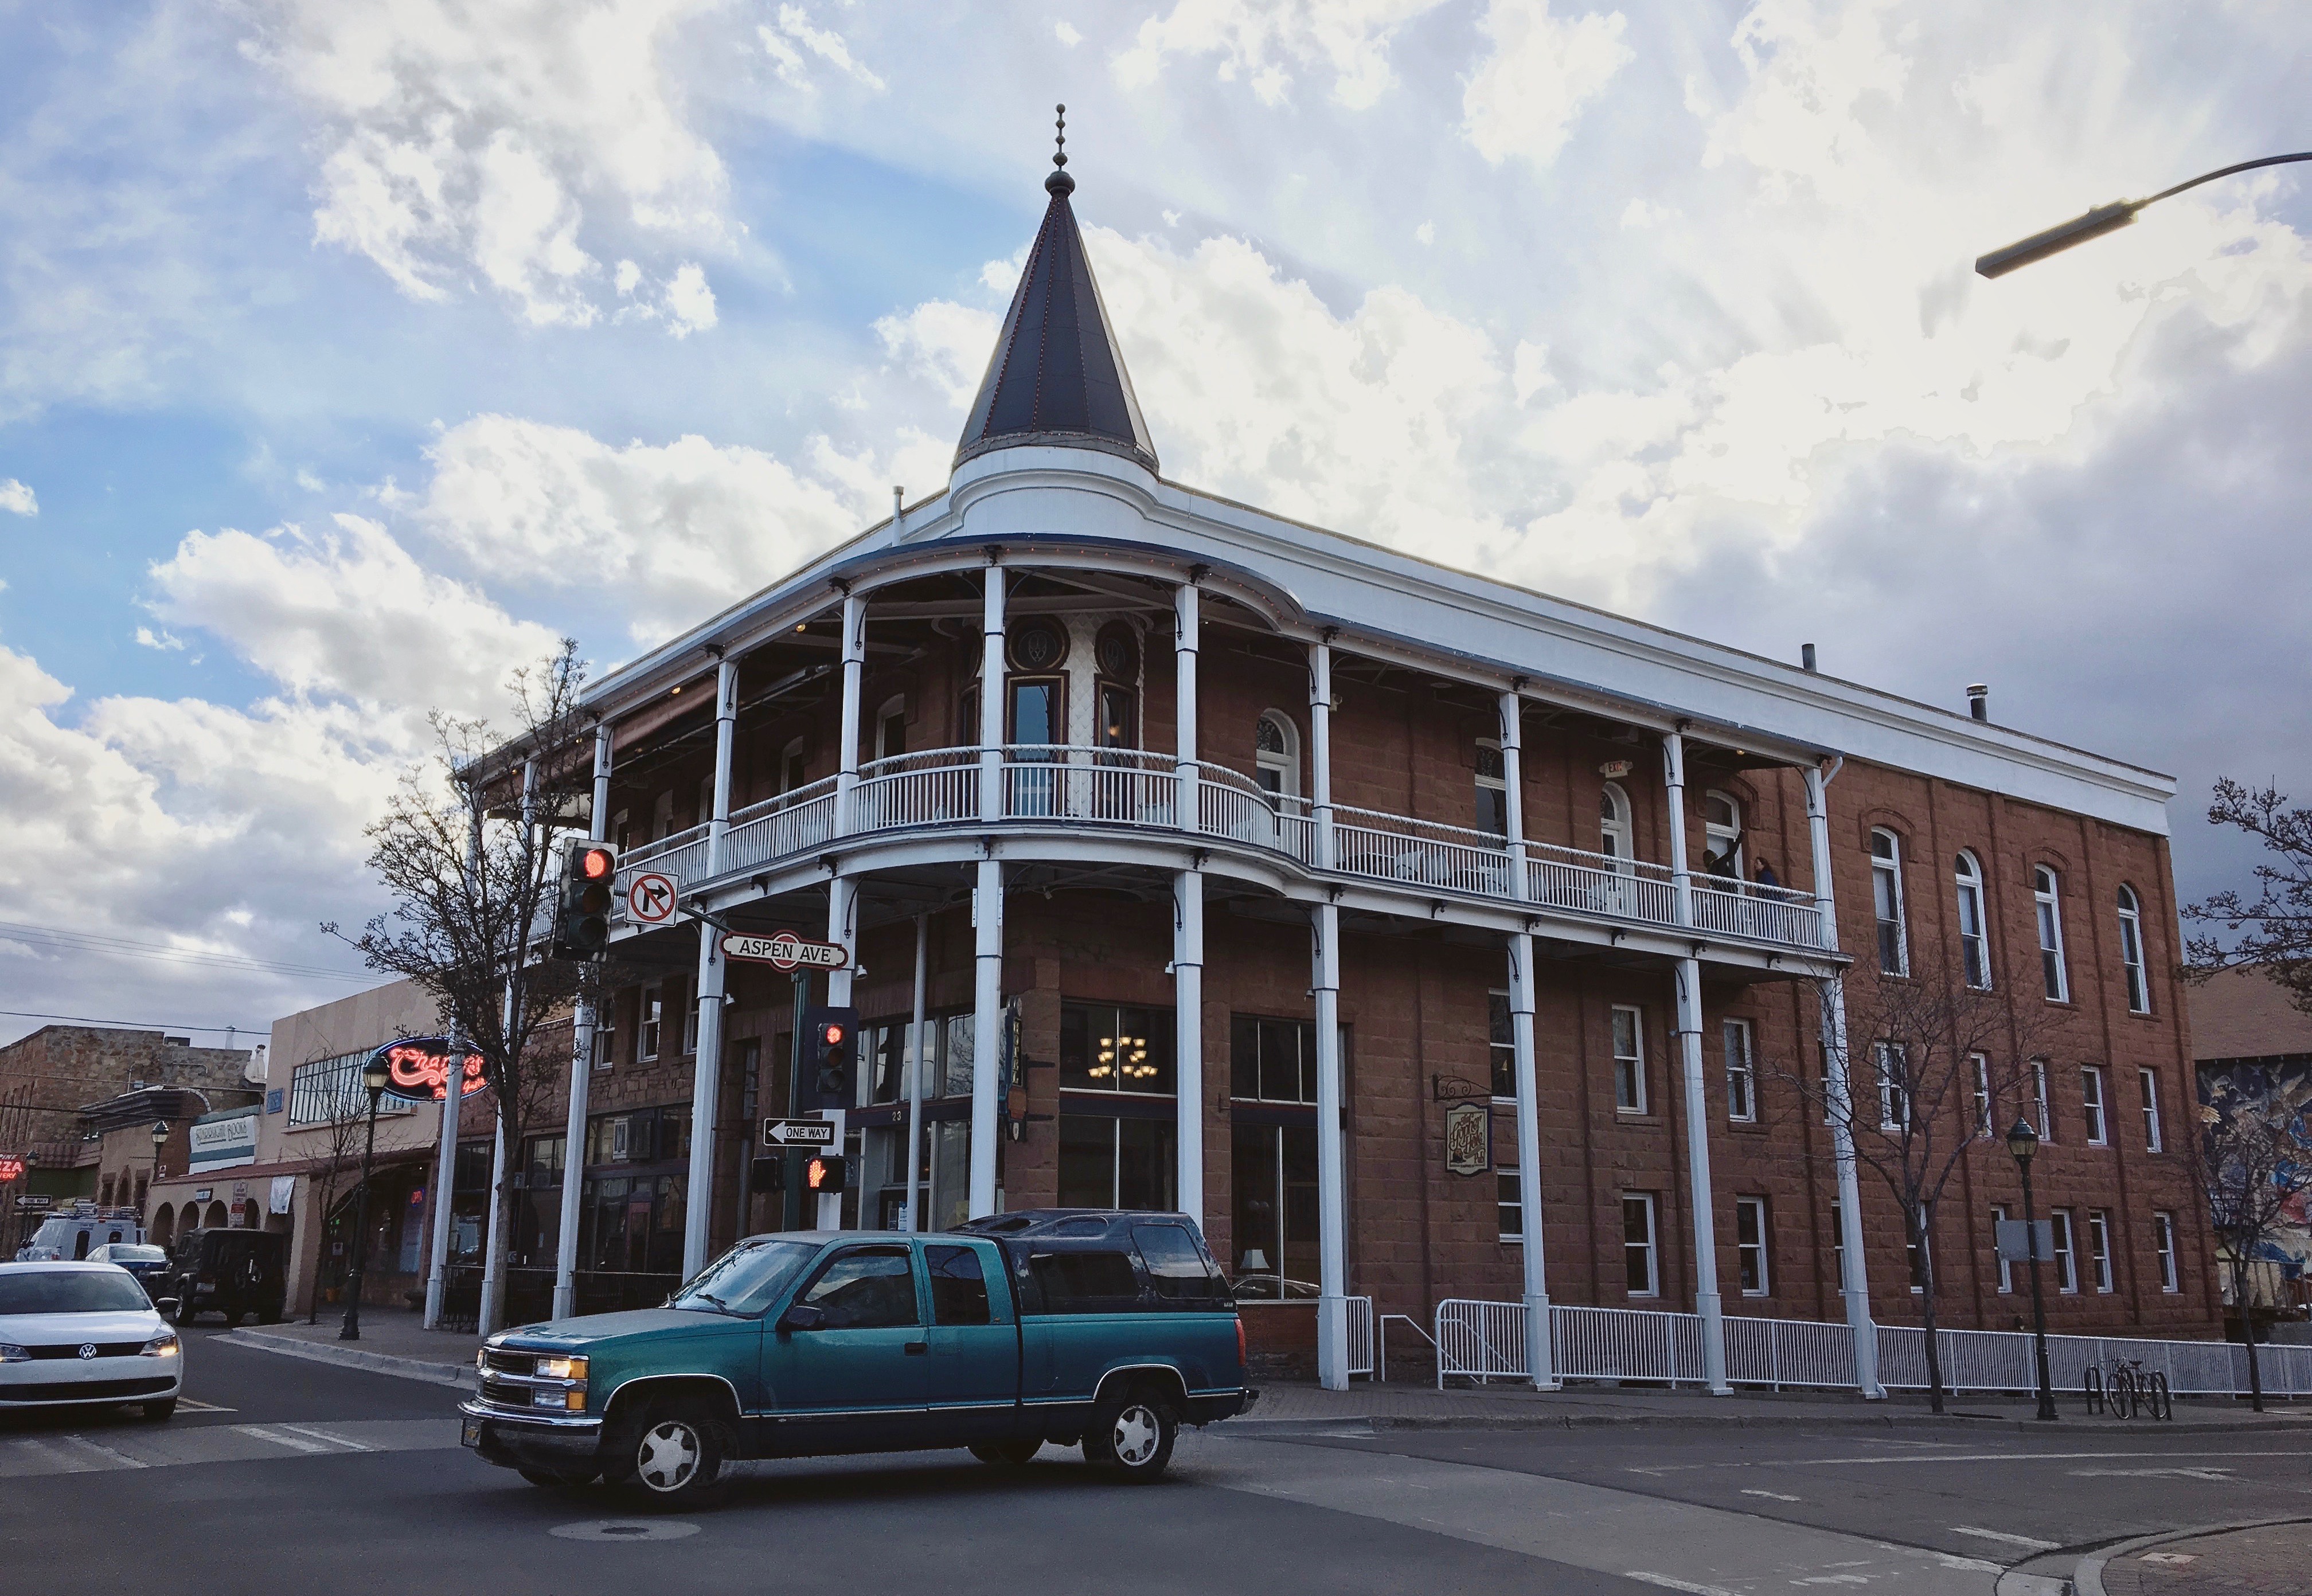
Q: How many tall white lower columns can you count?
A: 11